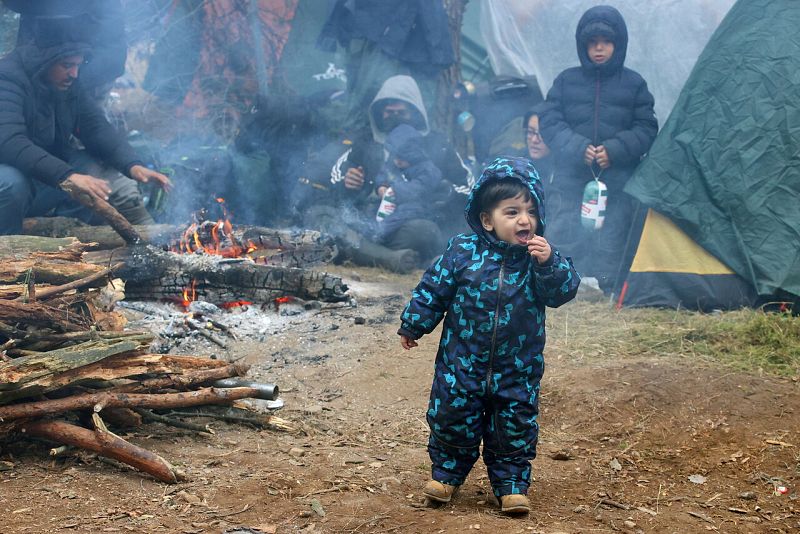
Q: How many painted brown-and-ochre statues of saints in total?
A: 0